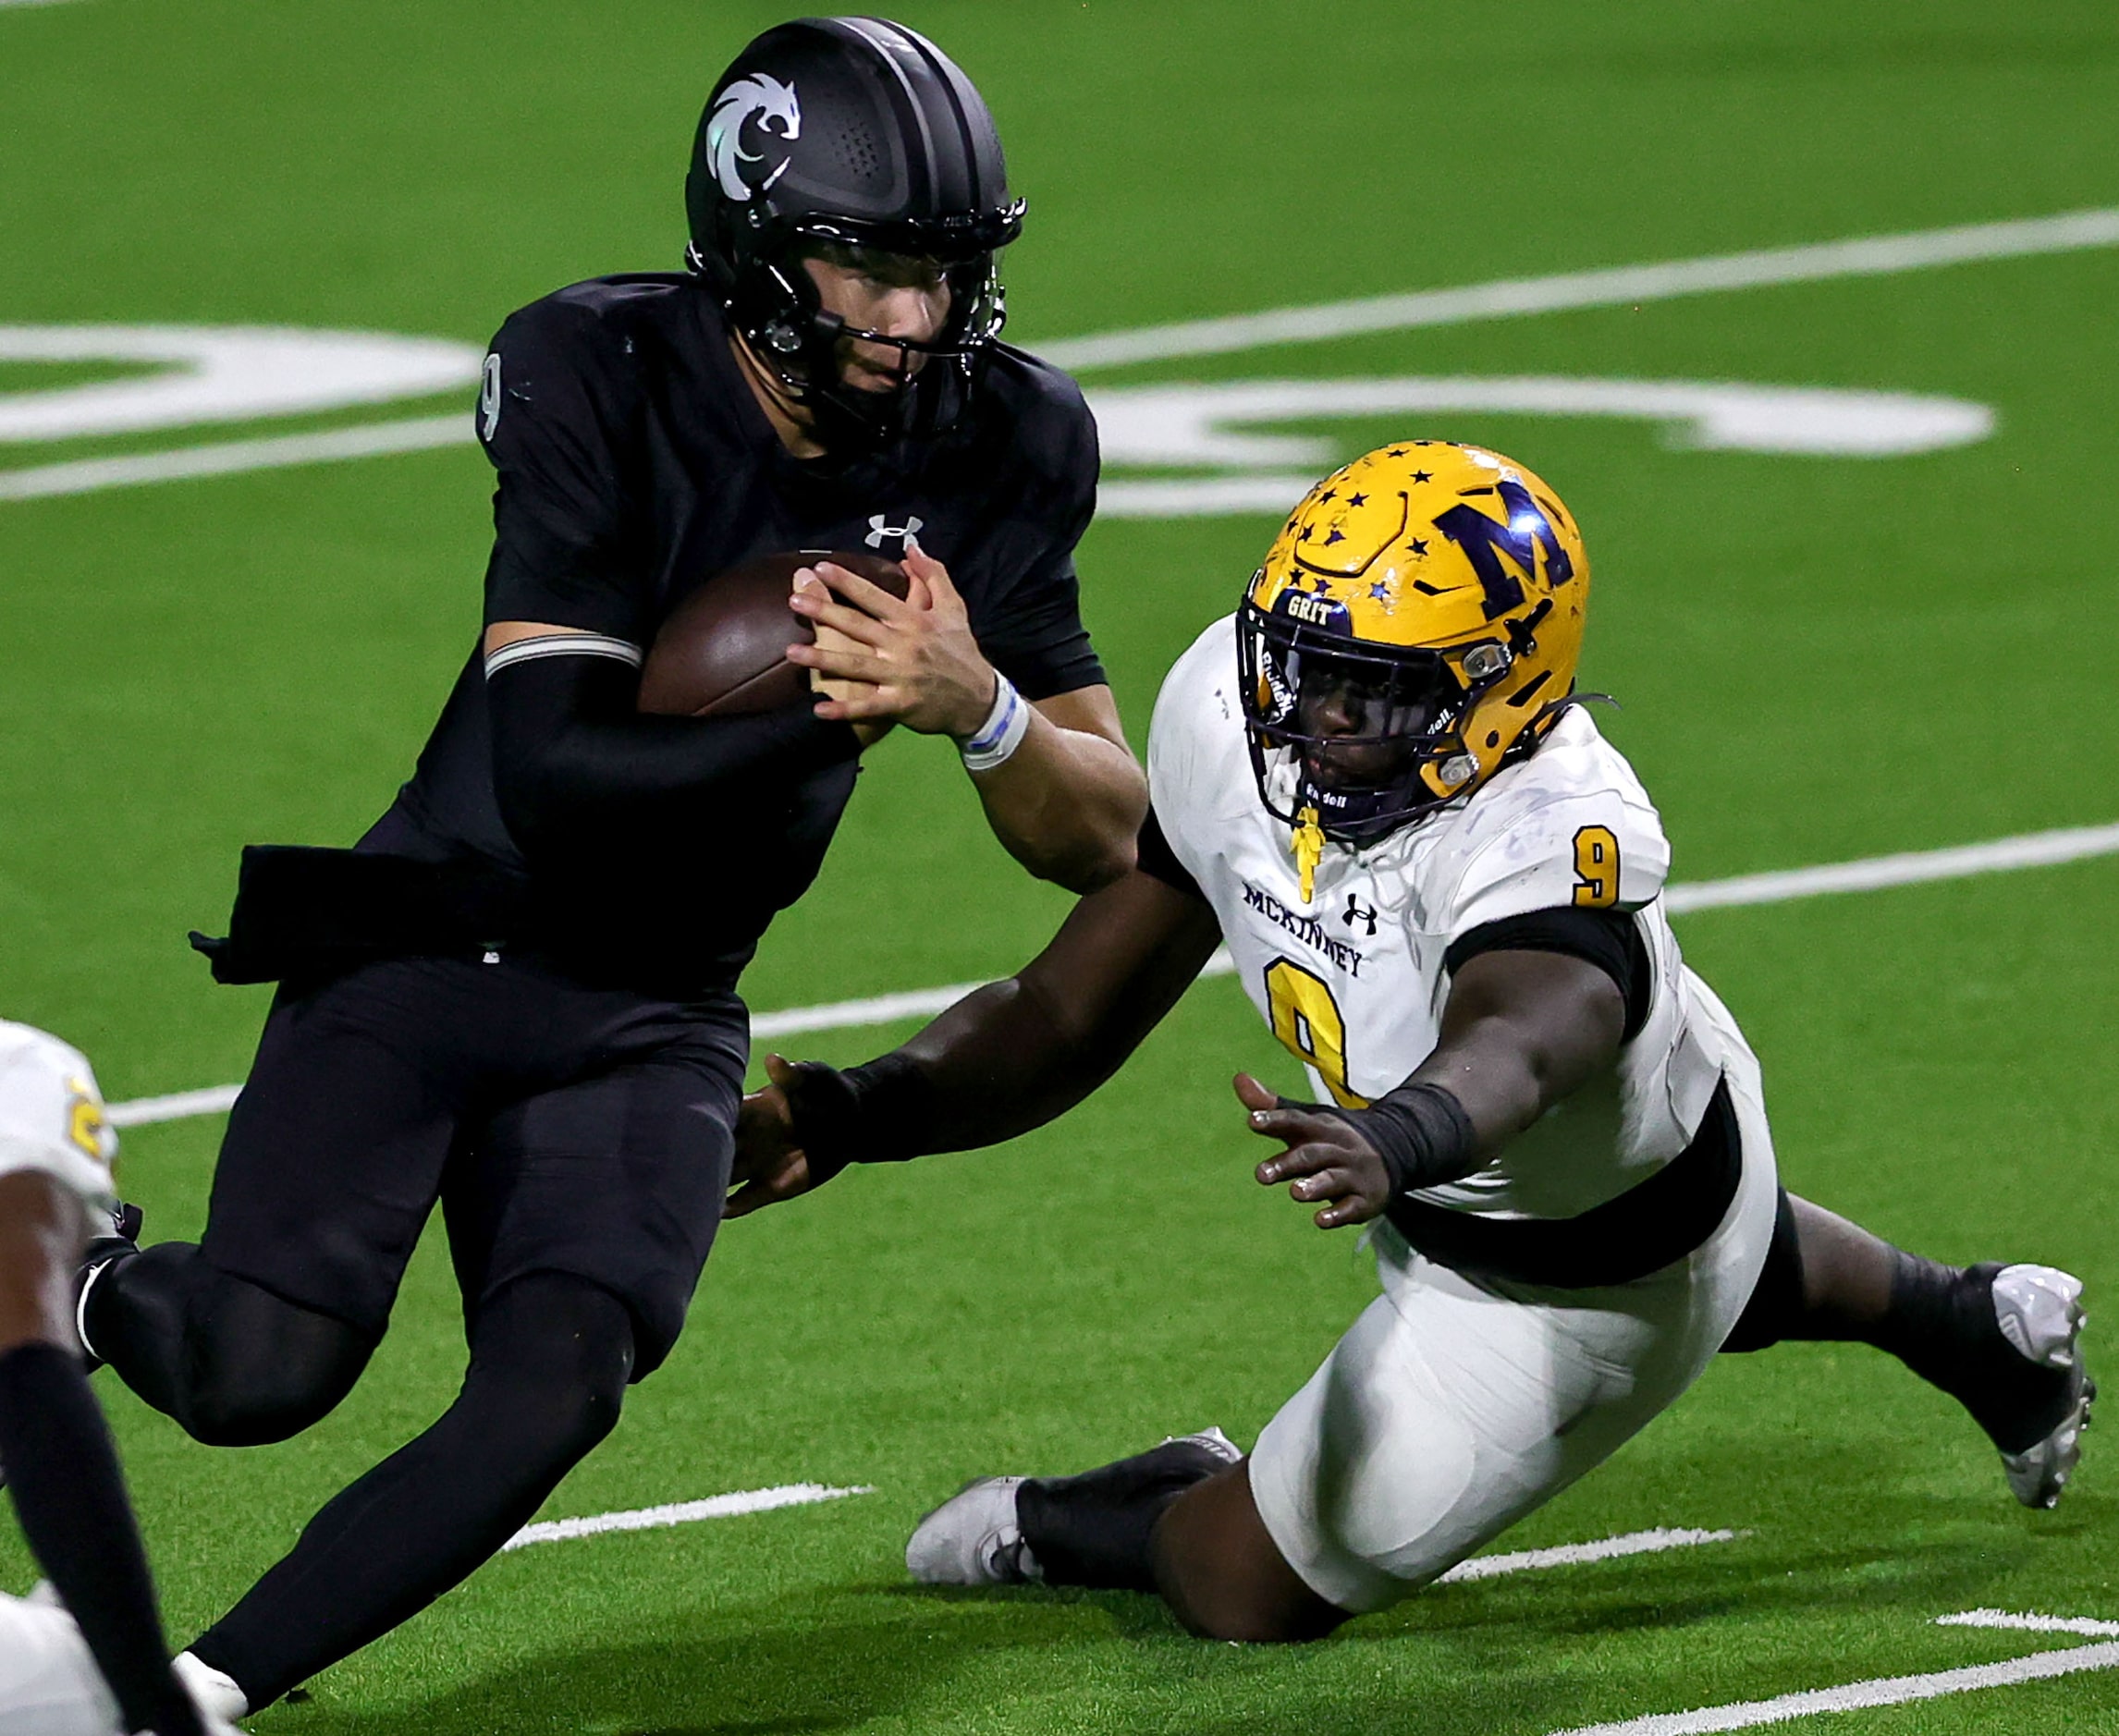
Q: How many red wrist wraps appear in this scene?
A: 0